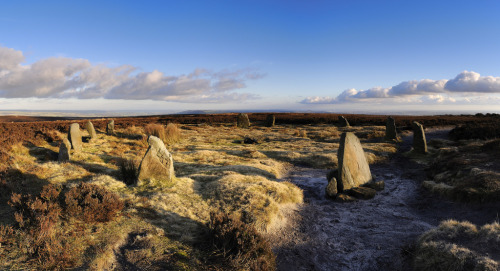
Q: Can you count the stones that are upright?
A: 11